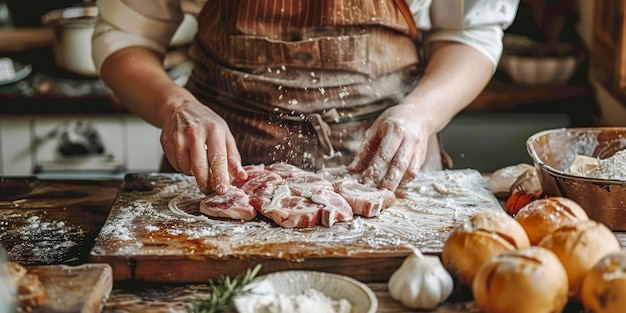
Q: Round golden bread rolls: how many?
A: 5